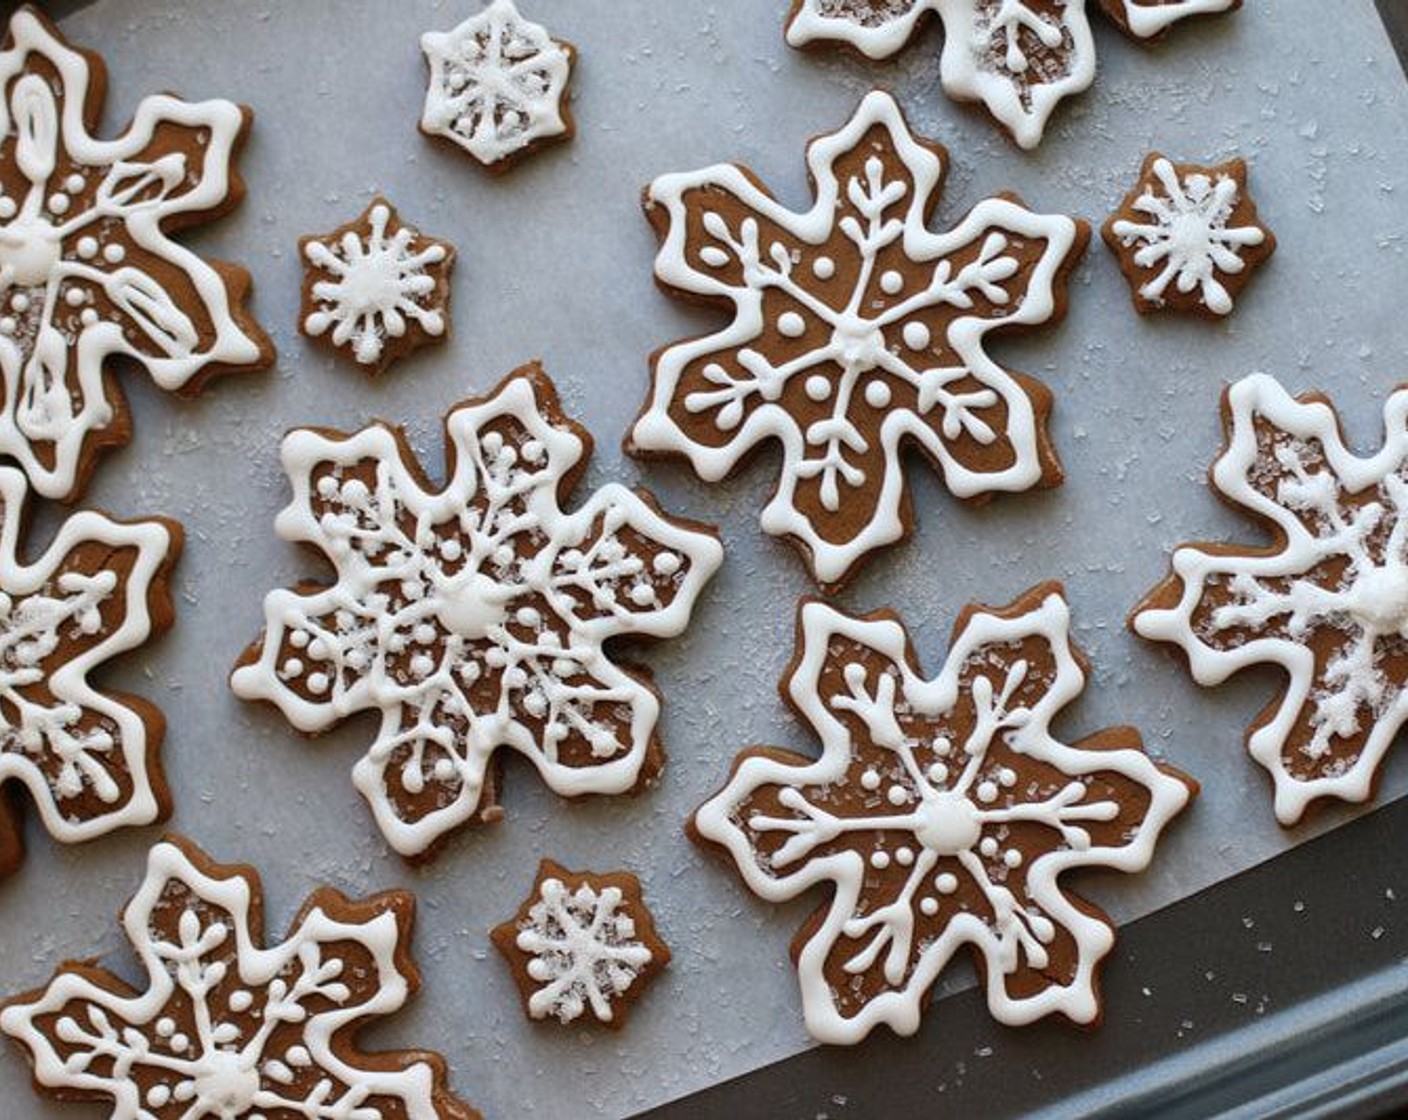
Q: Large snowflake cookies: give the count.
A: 8